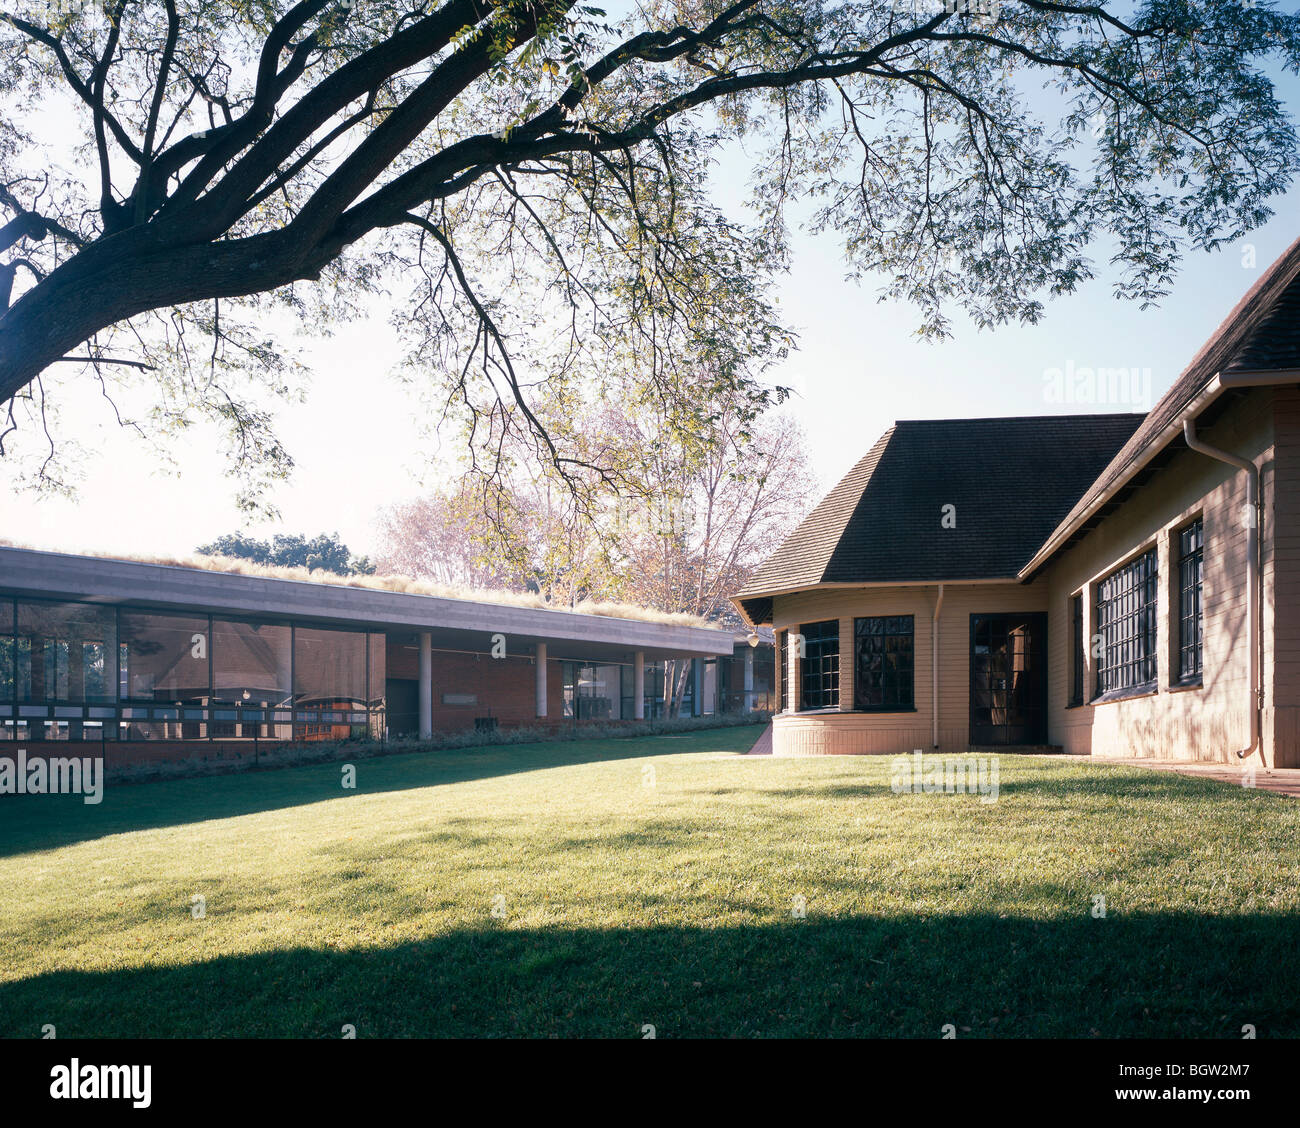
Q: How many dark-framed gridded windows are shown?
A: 6